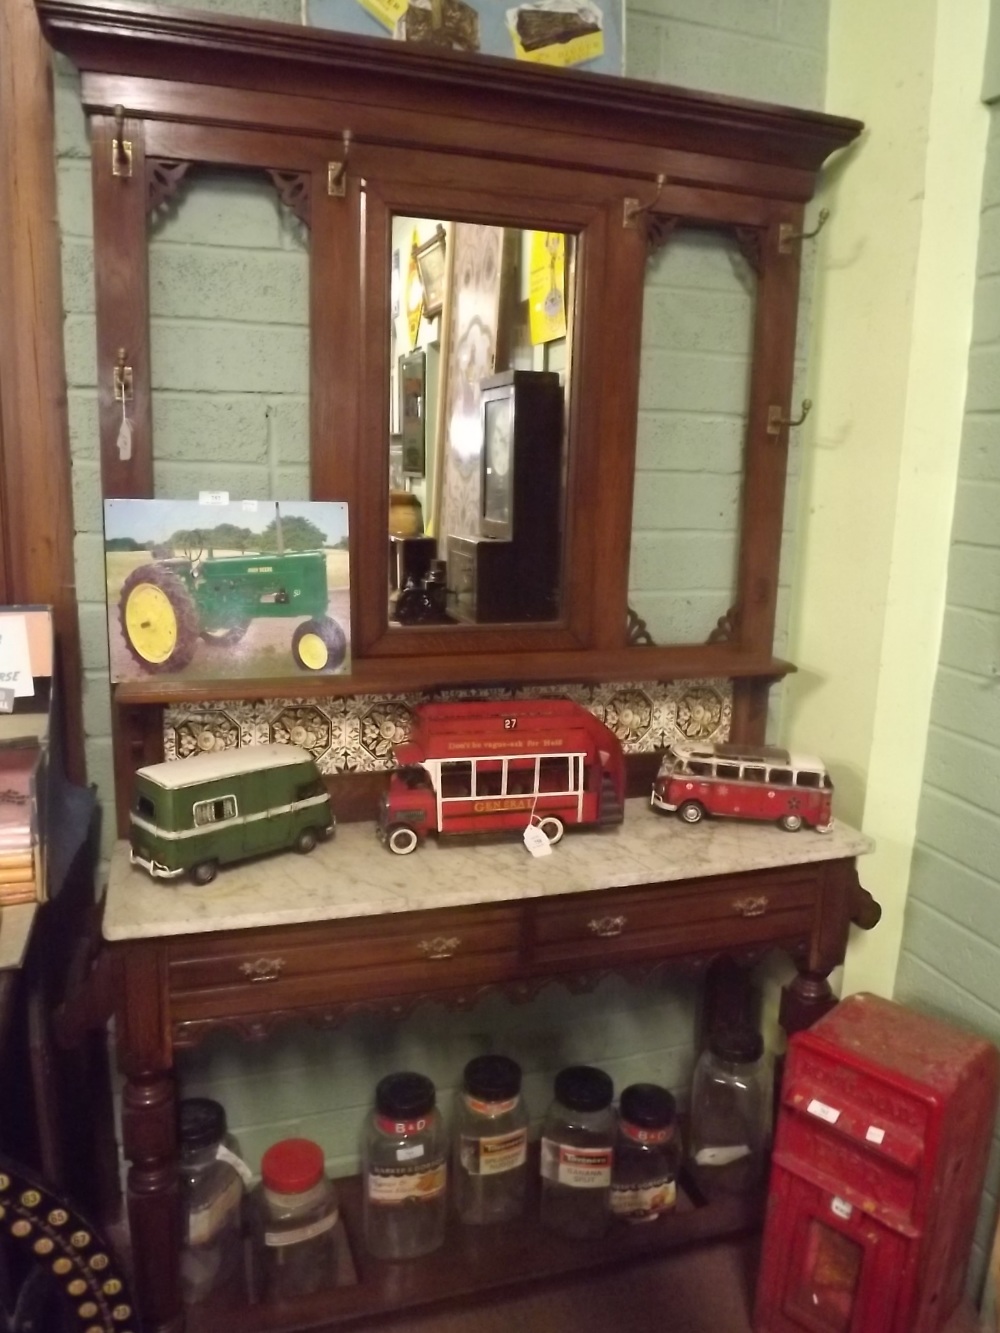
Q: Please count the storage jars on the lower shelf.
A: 7